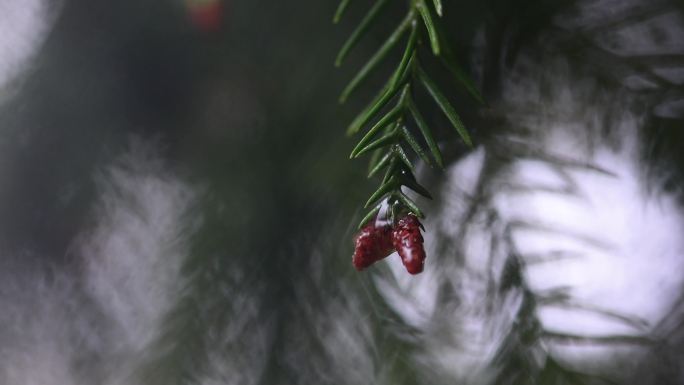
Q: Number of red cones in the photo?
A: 2